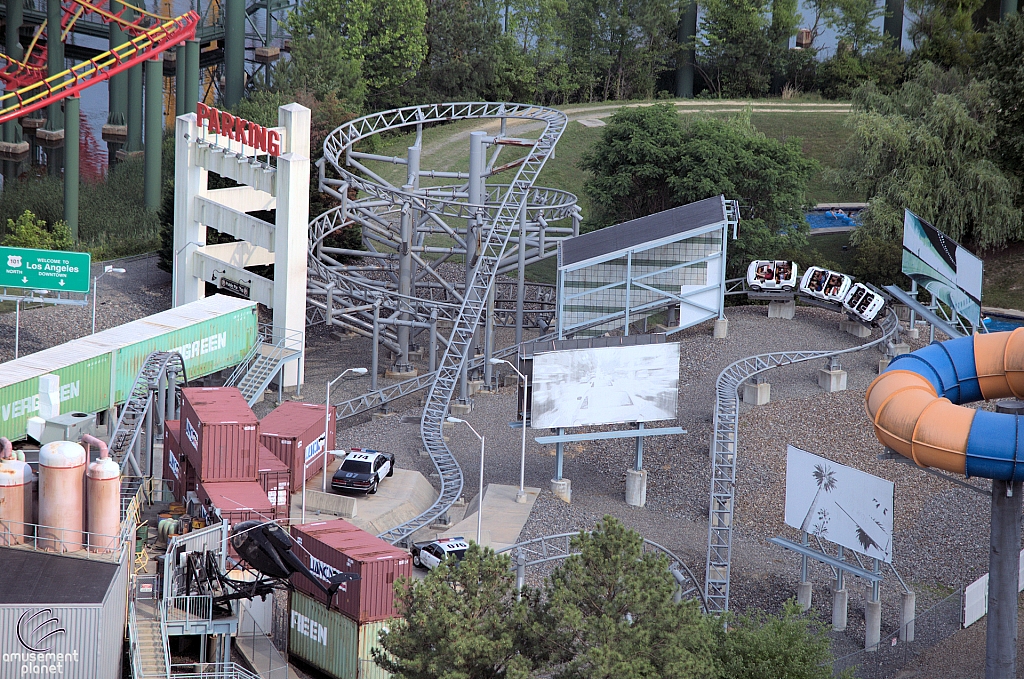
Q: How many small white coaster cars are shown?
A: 3